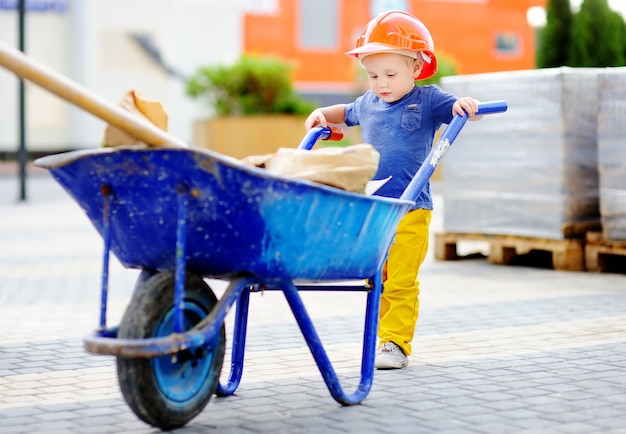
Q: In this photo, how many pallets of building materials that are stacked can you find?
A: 2